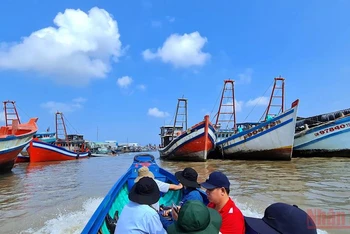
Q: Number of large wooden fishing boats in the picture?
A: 5